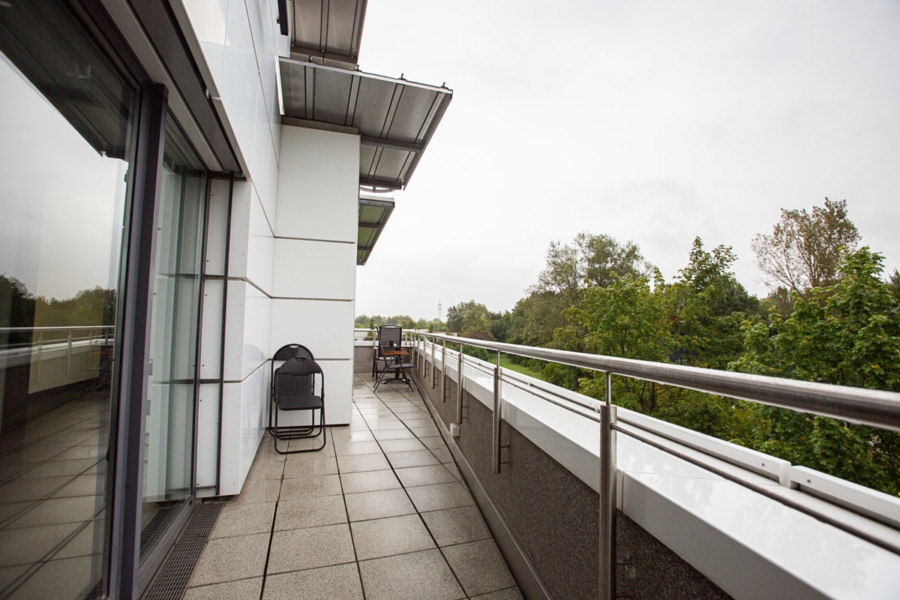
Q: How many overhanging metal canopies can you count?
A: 3